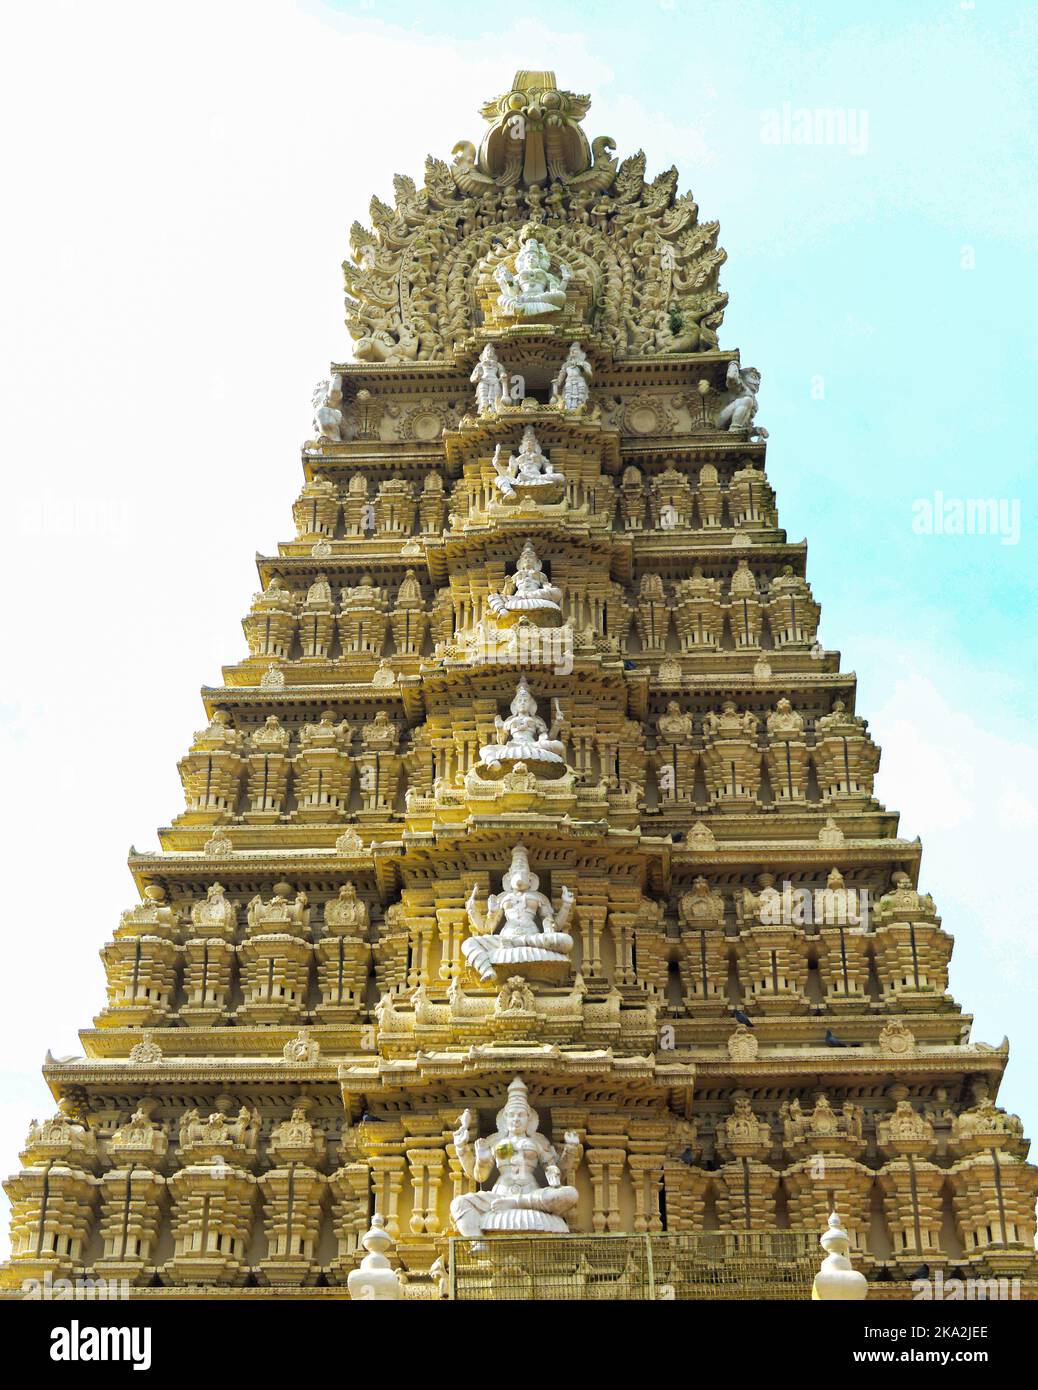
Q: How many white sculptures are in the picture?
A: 10